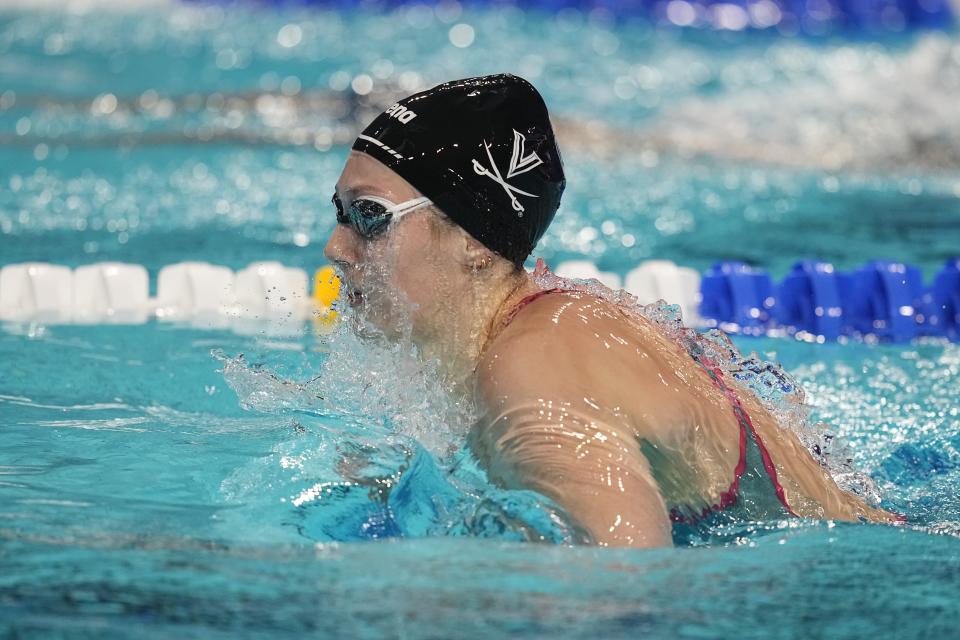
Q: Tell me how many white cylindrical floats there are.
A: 6